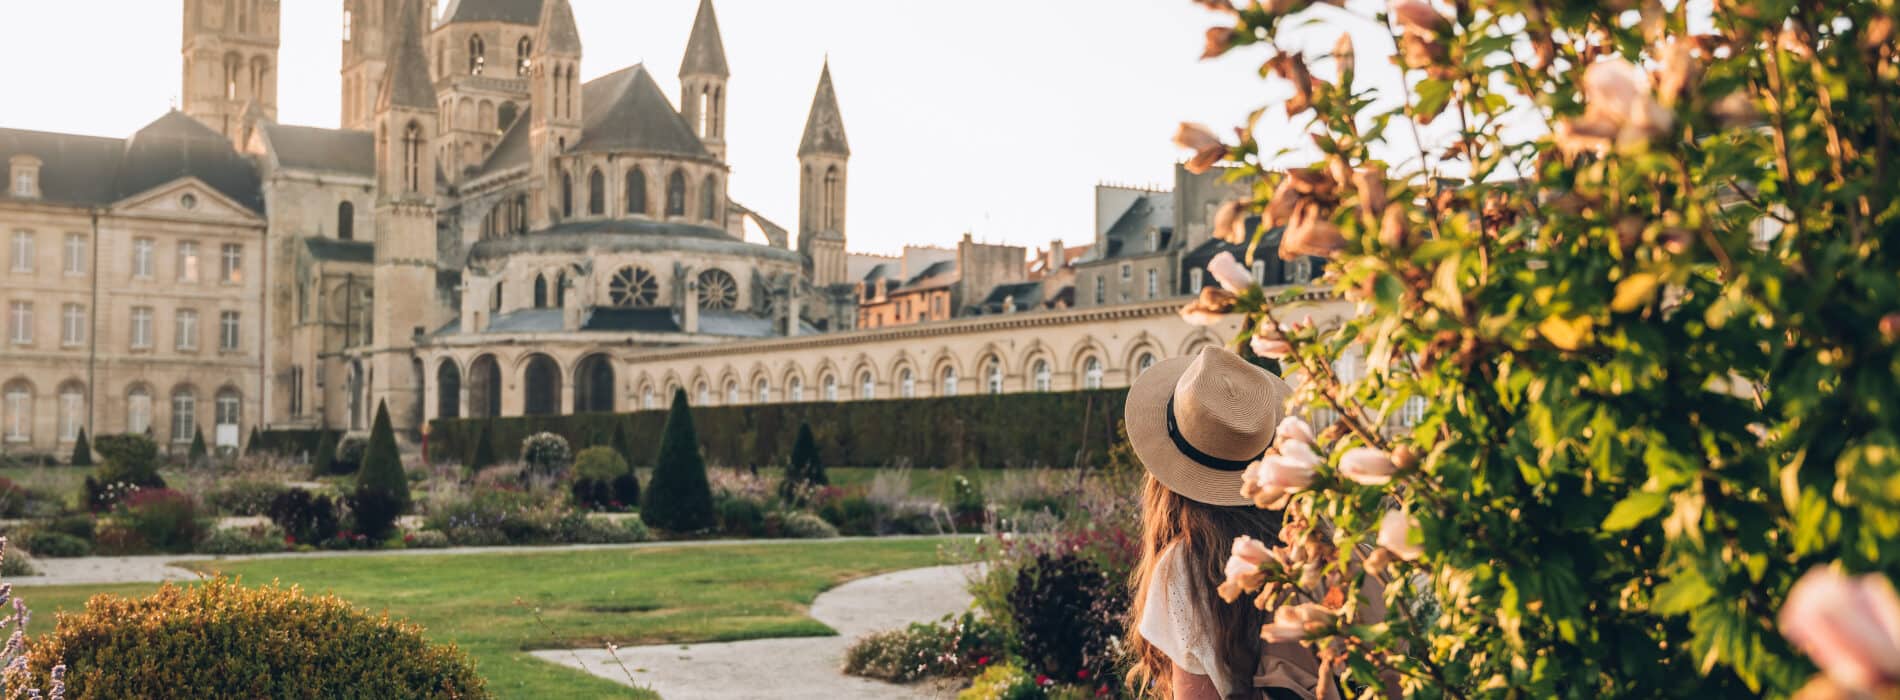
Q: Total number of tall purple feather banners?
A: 0